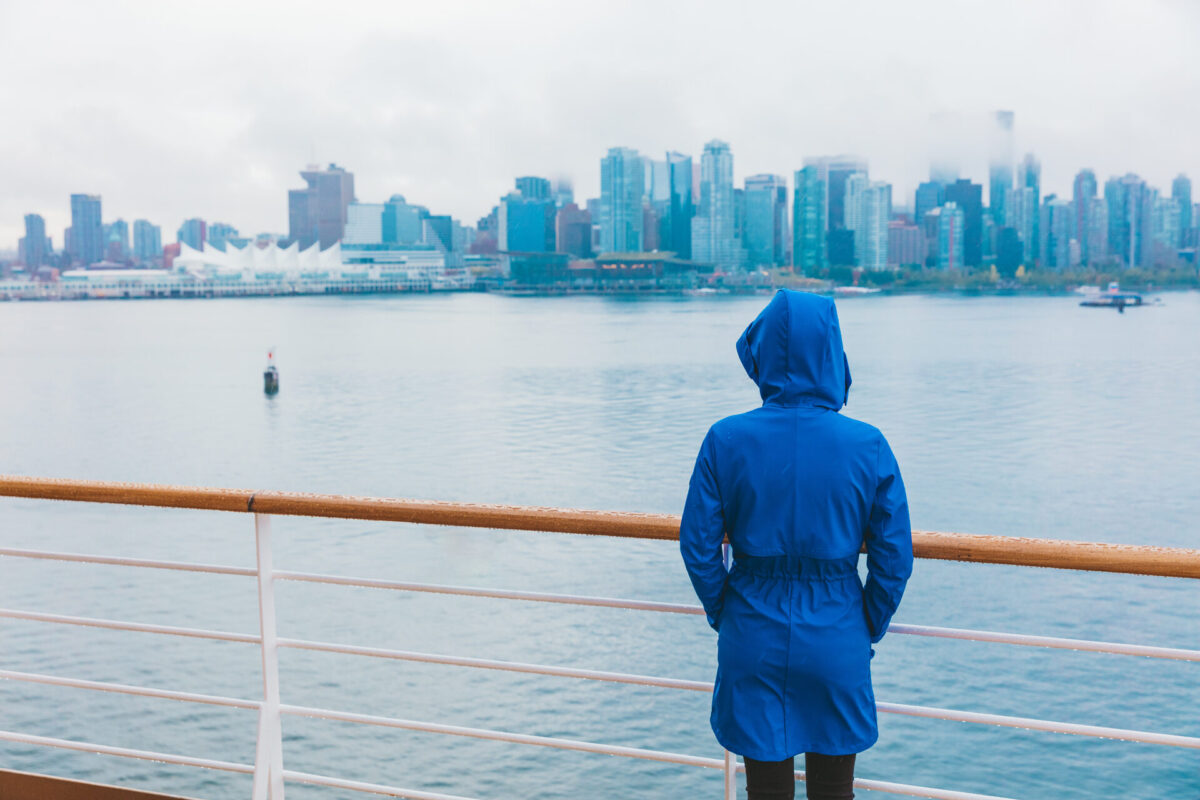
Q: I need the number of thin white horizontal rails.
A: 4